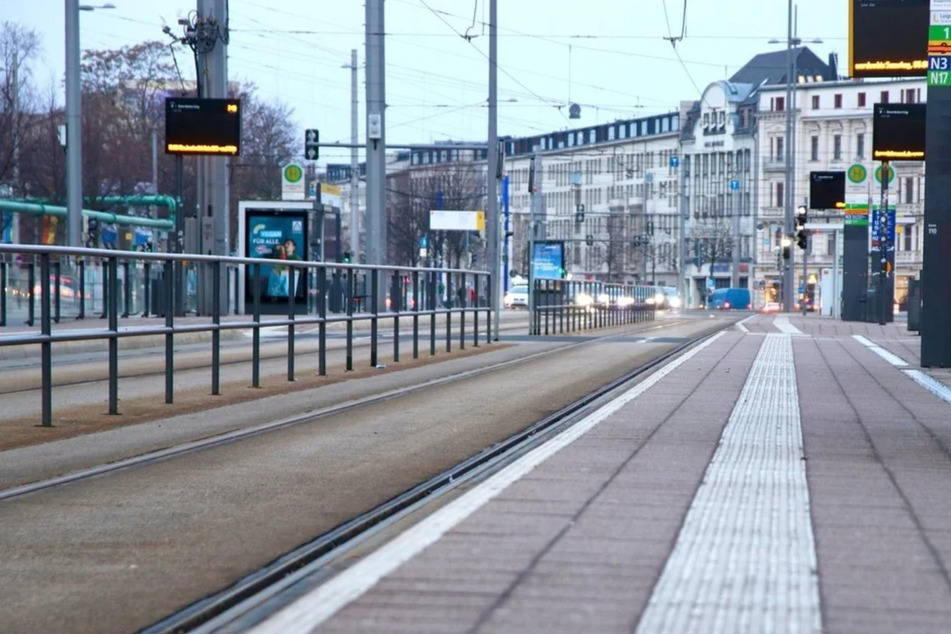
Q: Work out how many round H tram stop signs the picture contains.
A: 3